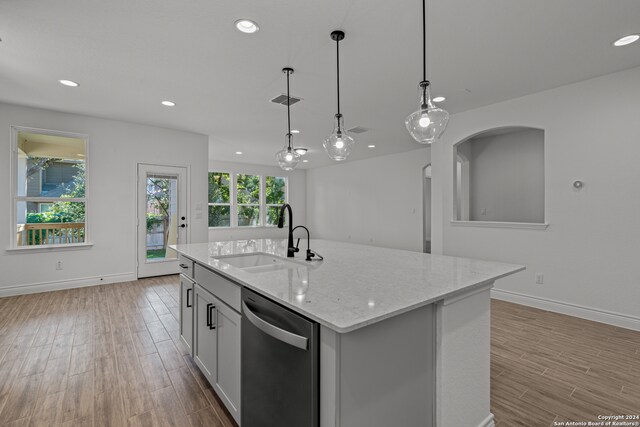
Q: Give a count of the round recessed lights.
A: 9